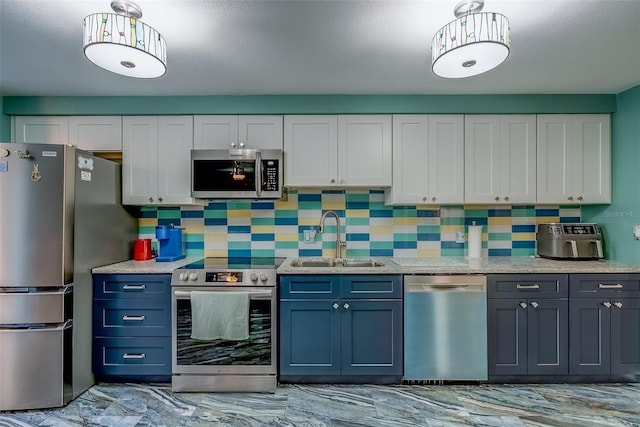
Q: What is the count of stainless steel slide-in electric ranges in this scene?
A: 1